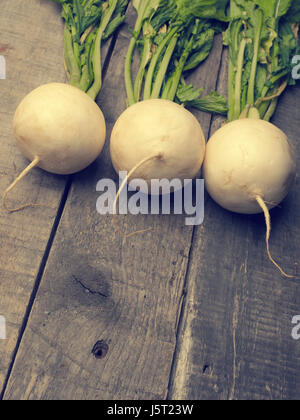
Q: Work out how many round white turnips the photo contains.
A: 3